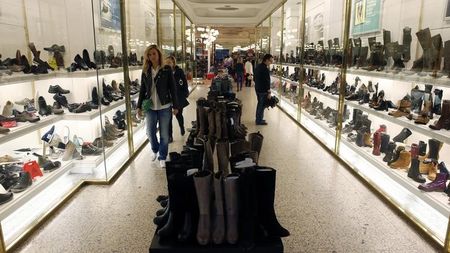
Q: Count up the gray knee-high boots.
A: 3